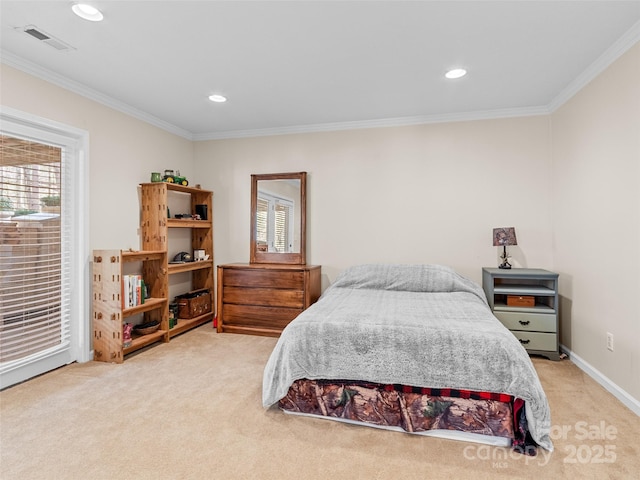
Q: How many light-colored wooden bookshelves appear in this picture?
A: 2